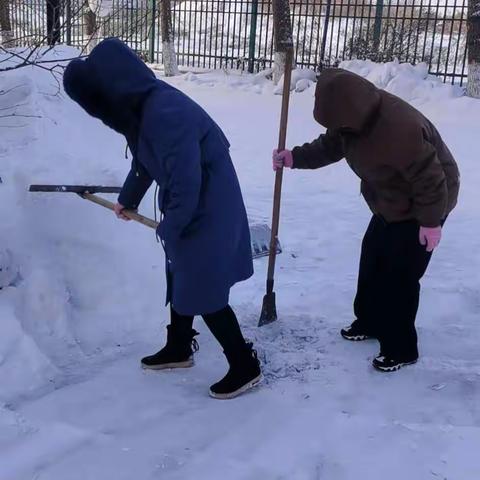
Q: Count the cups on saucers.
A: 0